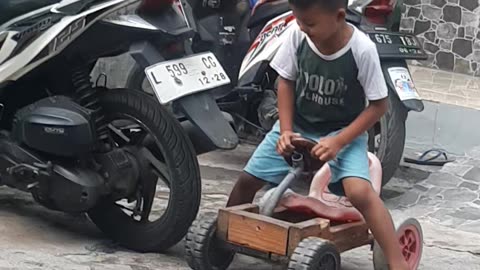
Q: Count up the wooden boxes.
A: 1